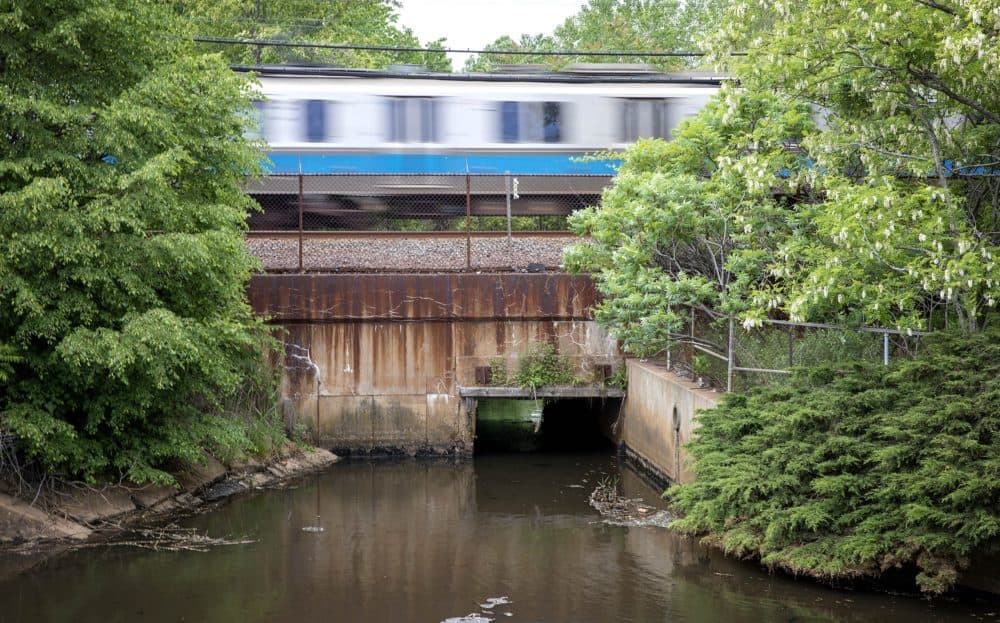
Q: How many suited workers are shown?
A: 0